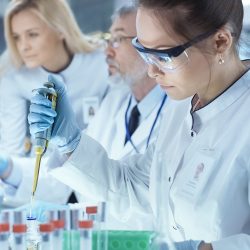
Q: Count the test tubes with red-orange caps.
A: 6